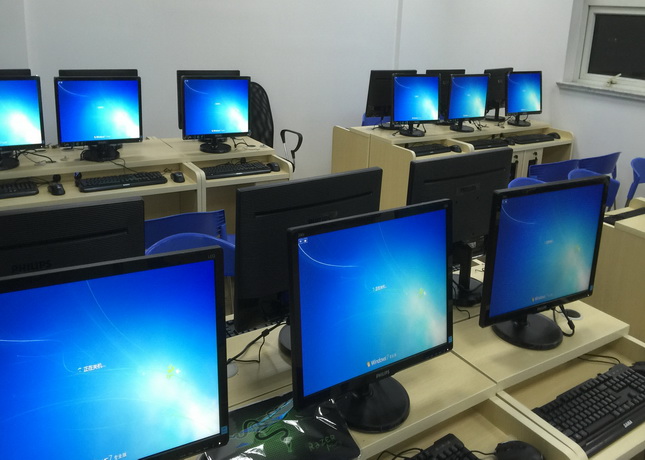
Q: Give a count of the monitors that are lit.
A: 9